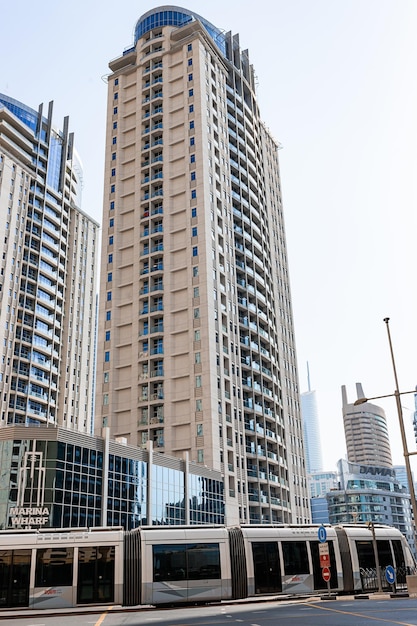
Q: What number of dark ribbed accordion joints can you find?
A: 3